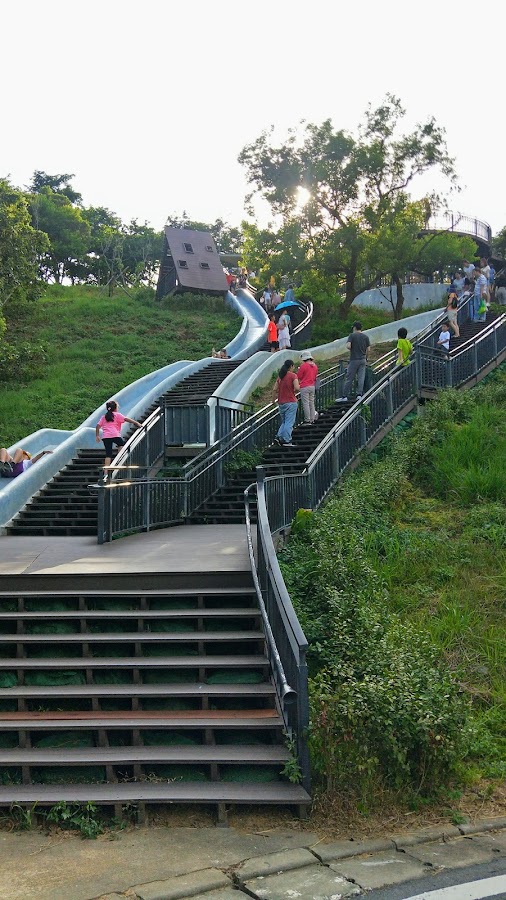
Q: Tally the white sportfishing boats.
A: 0